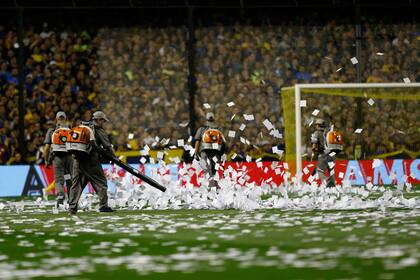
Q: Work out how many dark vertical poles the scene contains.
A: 3